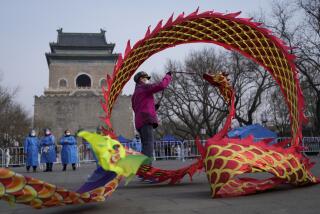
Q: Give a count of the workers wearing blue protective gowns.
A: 3